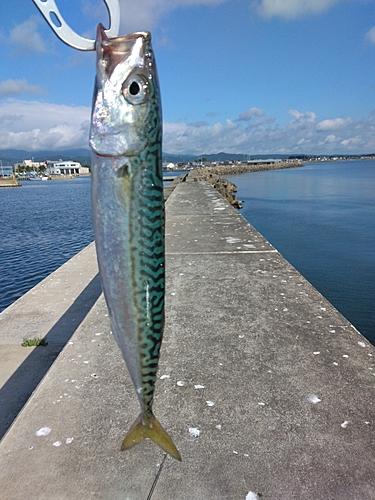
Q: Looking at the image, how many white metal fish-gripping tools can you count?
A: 1